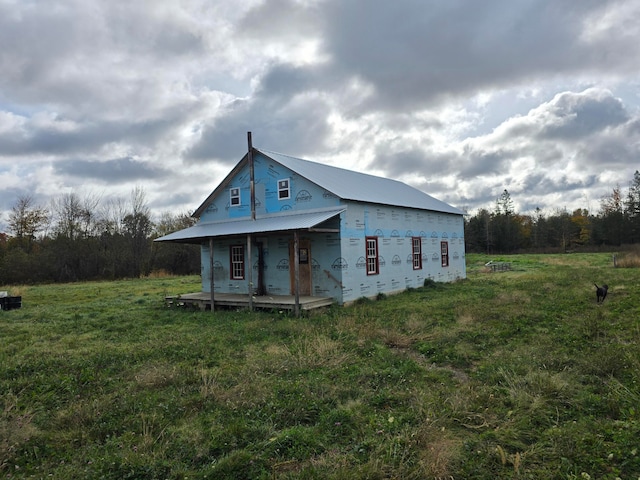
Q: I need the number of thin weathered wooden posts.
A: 3